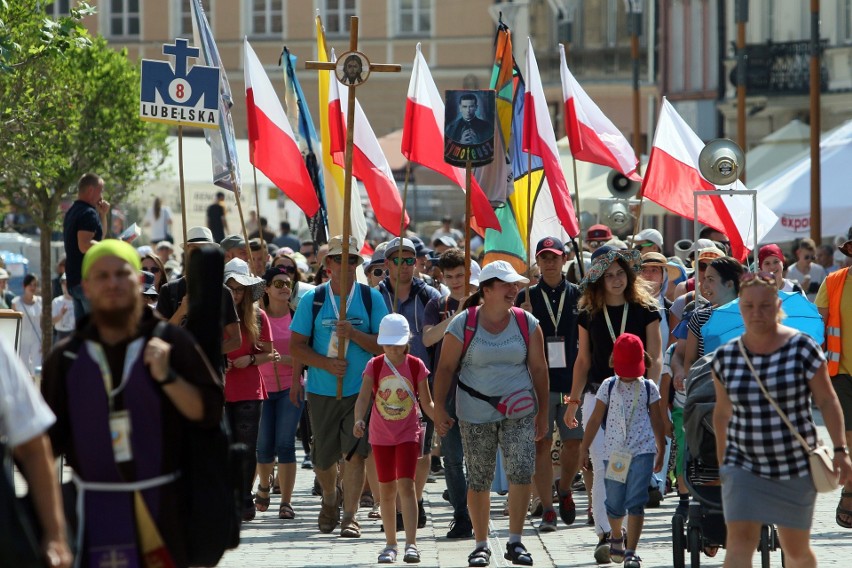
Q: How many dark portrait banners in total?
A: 1